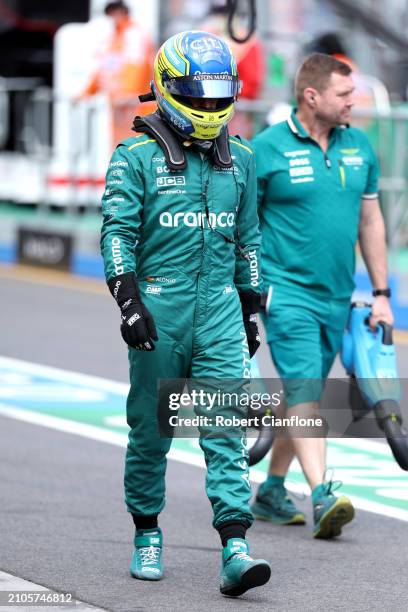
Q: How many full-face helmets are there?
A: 1